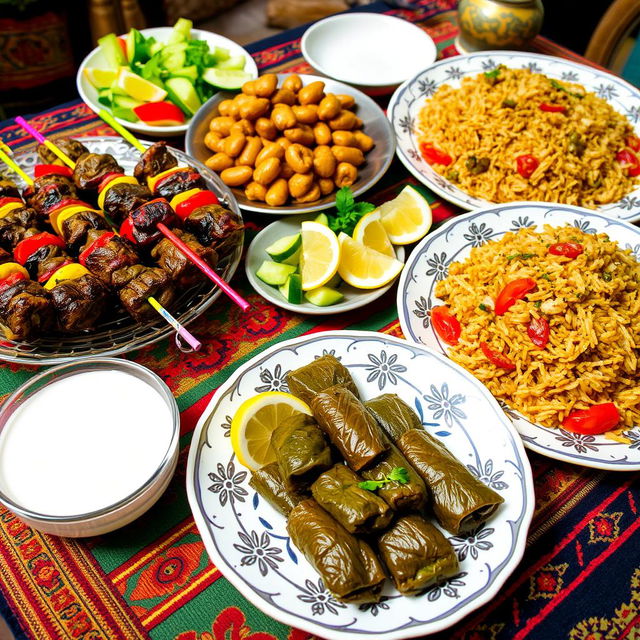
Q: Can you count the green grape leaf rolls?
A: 10